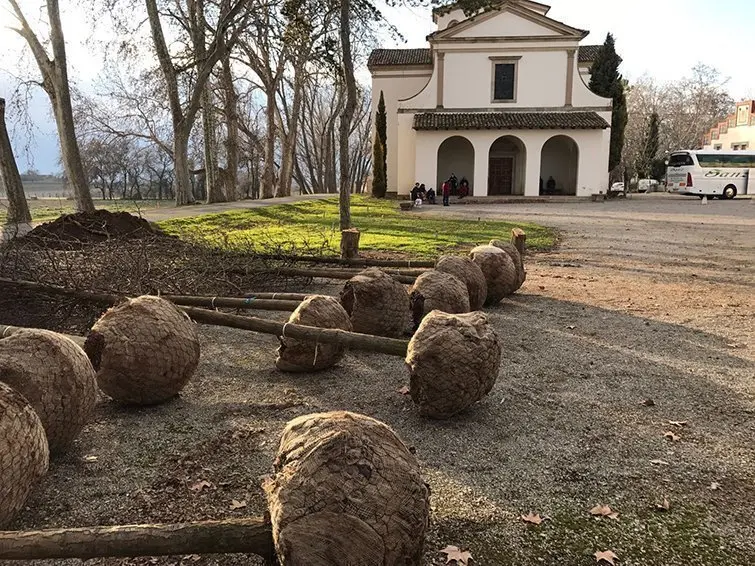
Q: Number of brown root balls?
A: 11